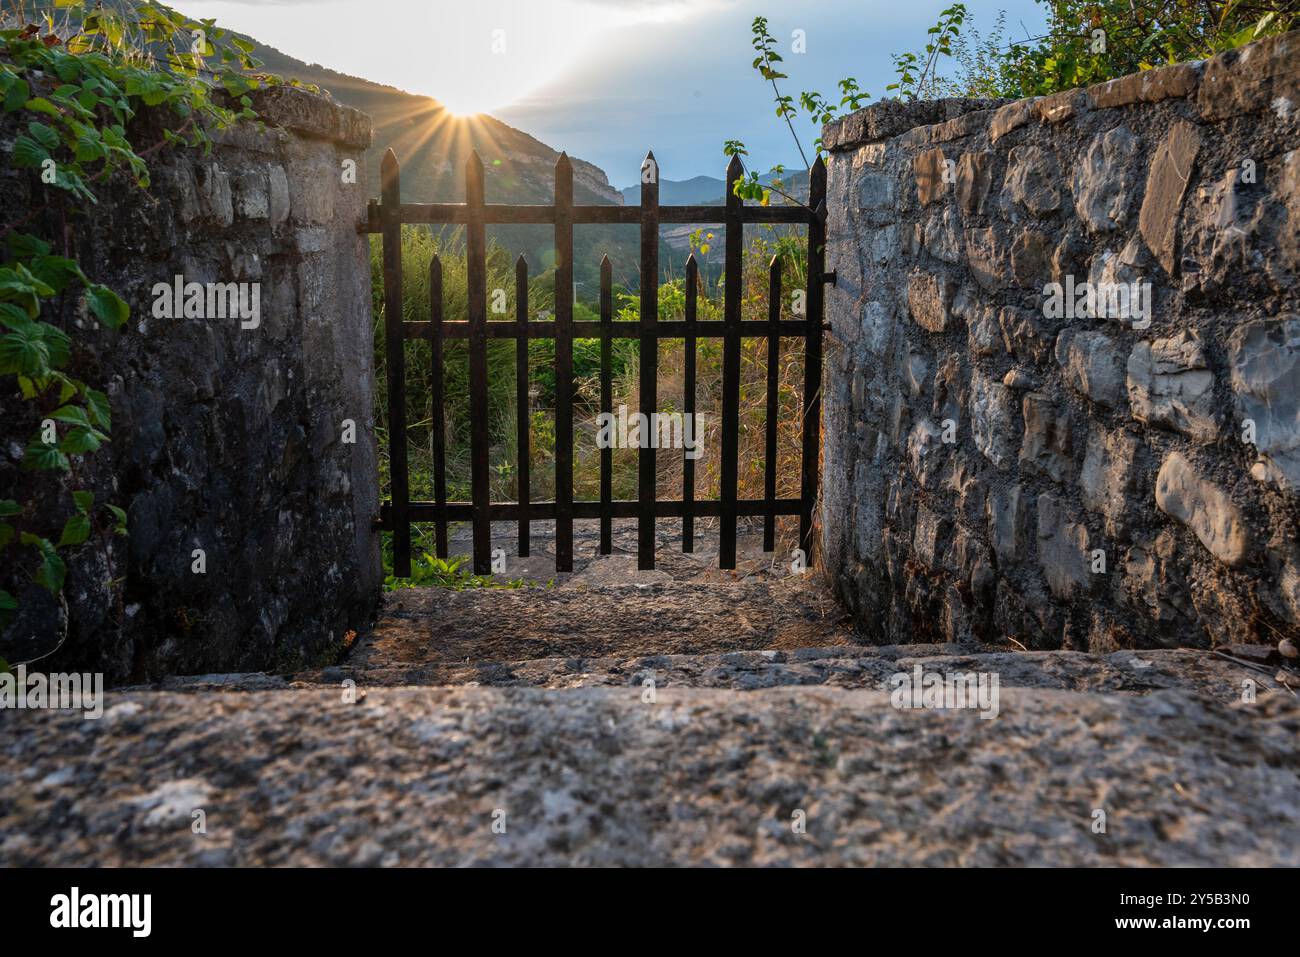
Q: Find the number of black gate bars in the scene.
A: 11